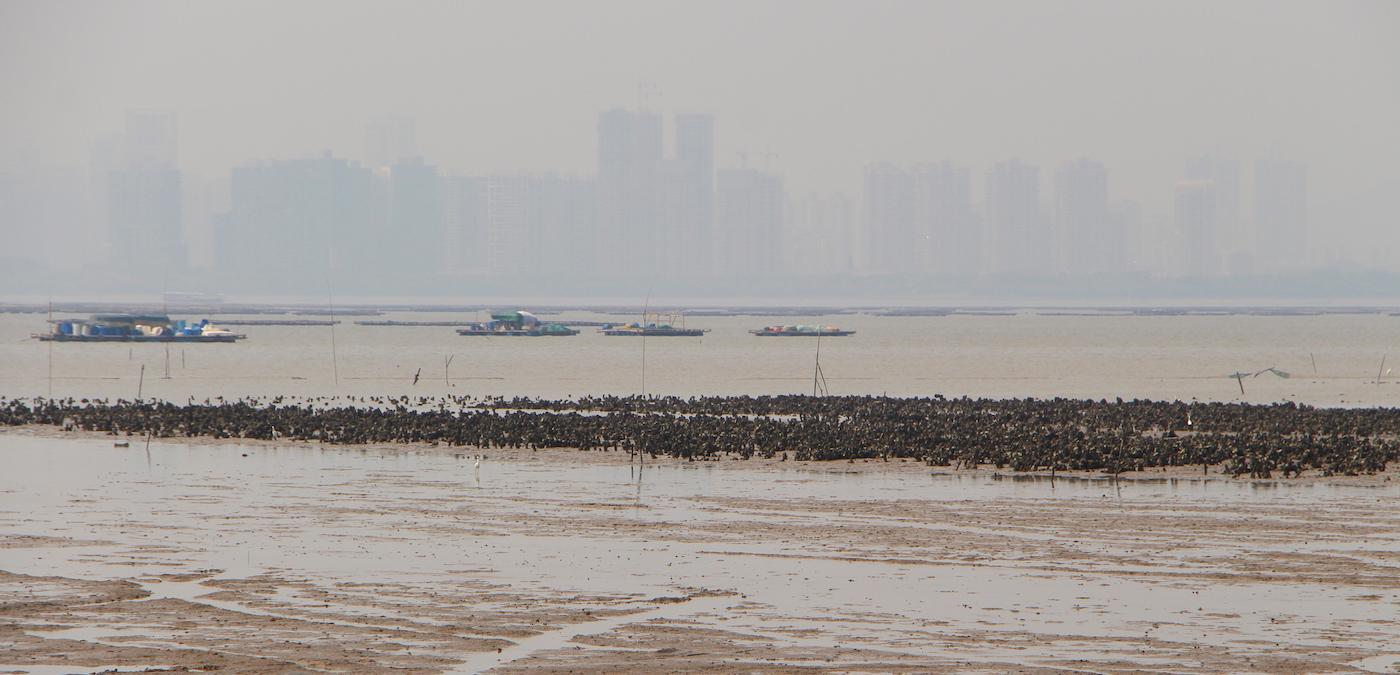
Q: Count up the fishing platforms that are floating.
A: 4